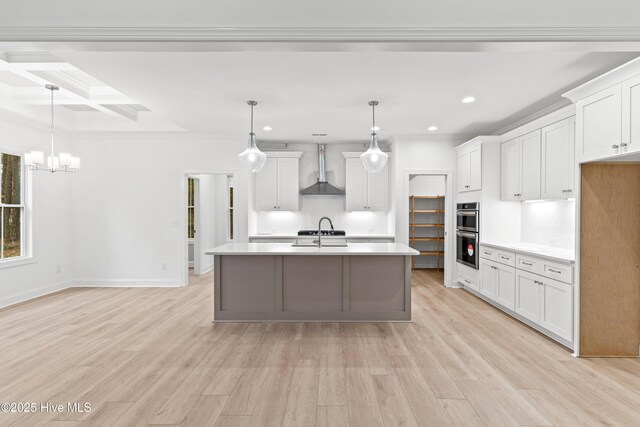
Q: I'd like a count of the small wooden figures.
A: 0